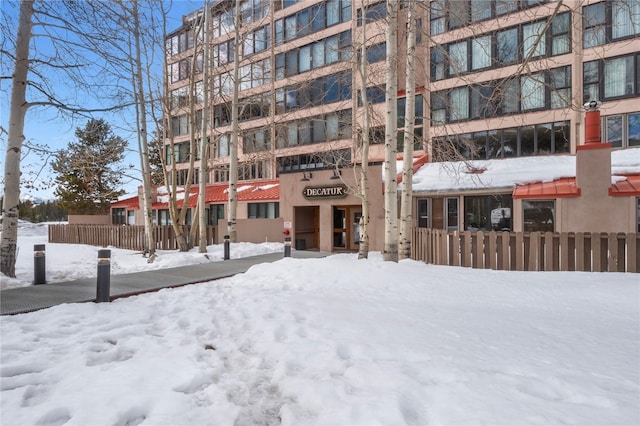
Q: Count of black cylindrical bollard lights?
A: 4